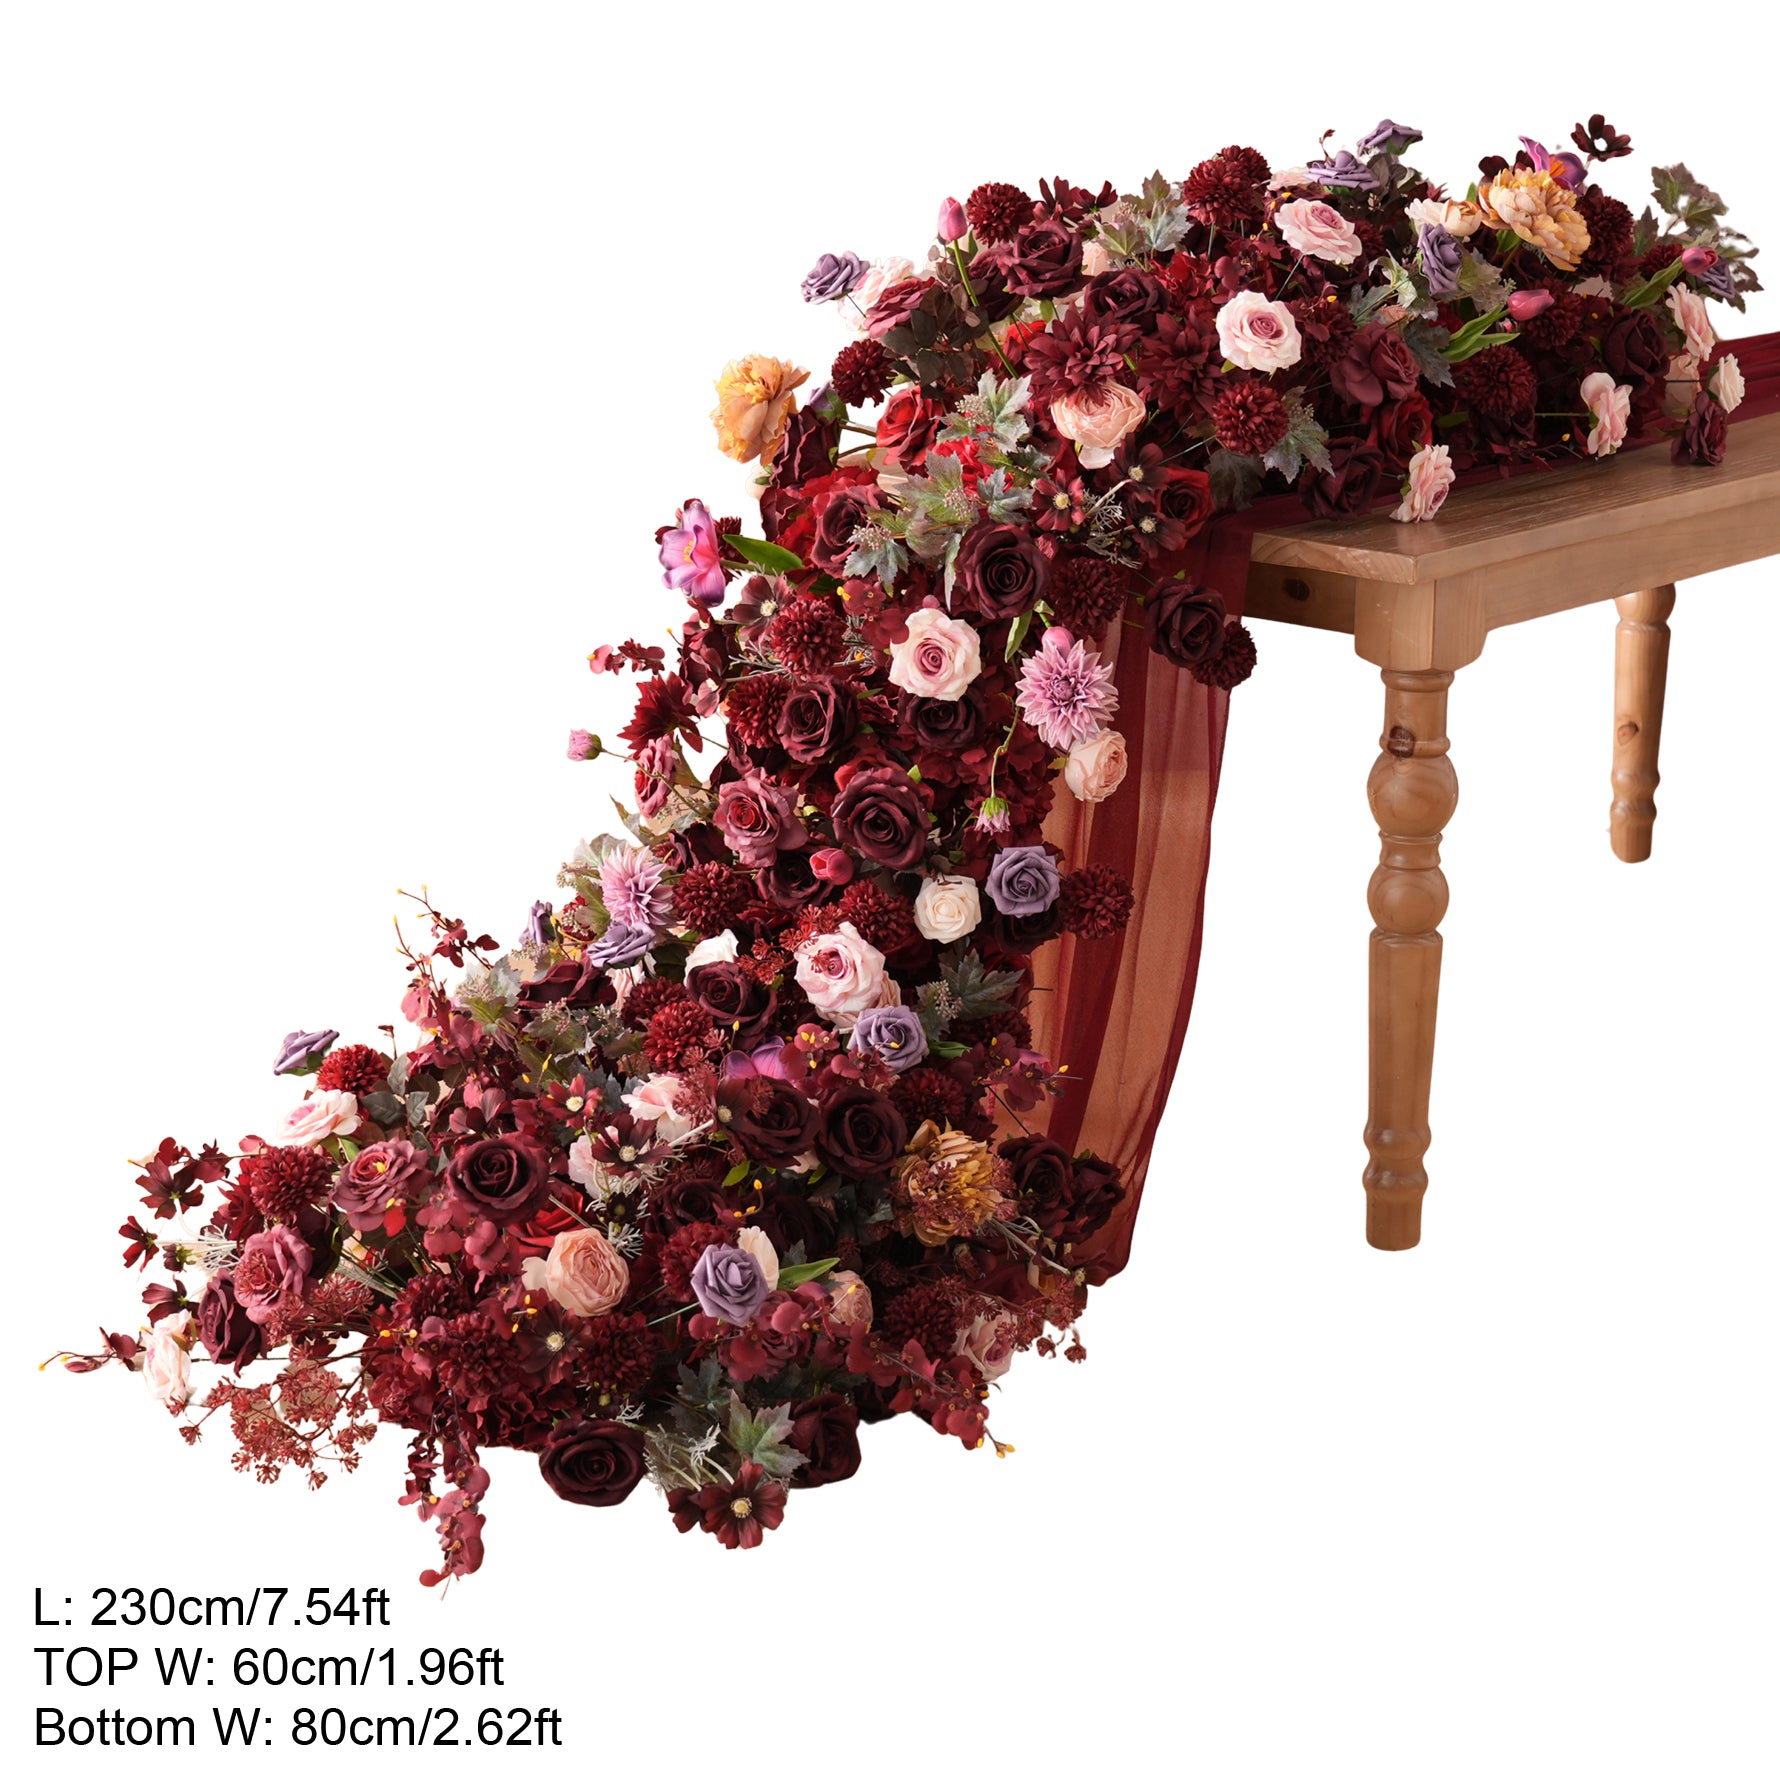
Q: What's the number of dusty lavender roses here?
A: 12